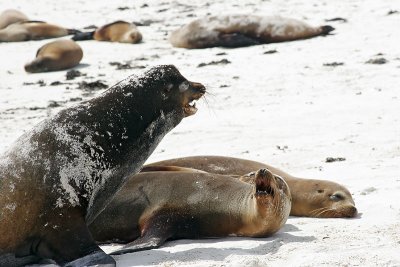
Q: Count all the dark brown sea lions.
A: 1